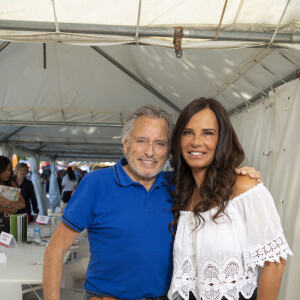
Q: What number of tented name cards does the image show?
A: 2